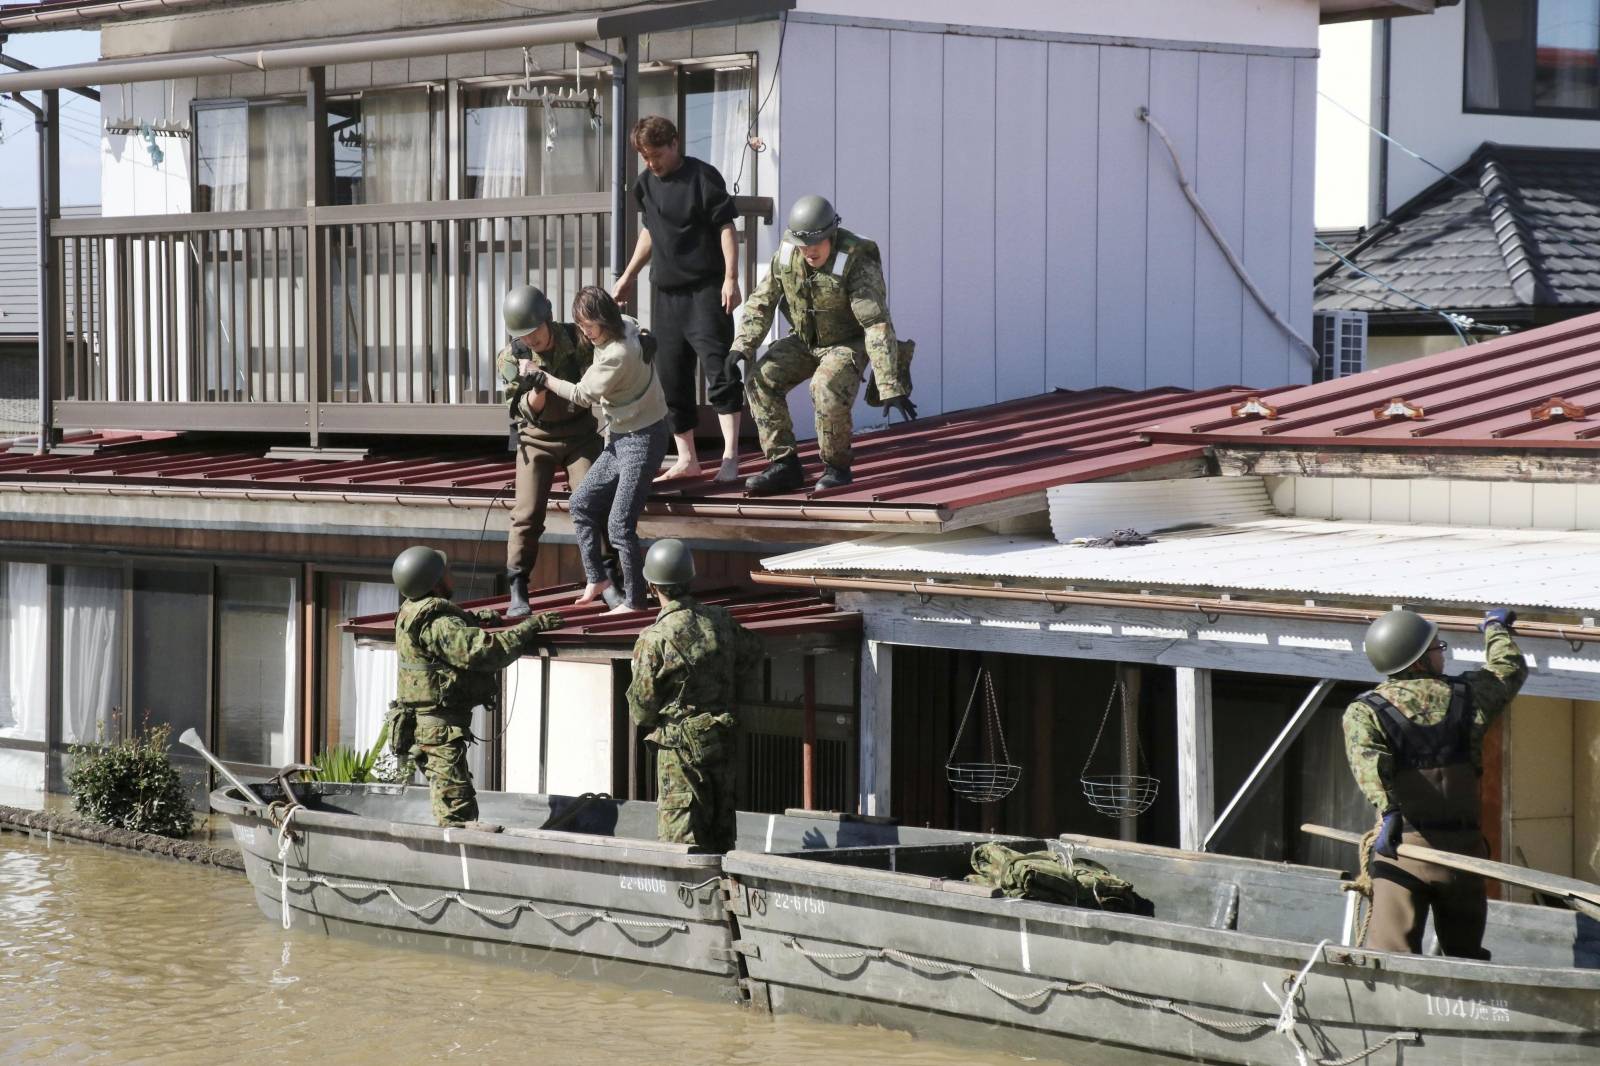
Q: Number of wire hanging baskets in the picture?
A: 2